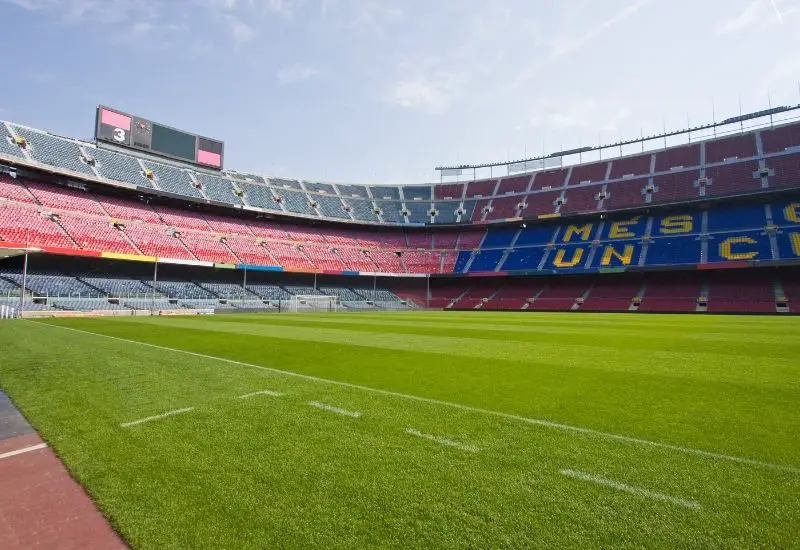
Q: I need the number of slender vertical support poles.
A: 6